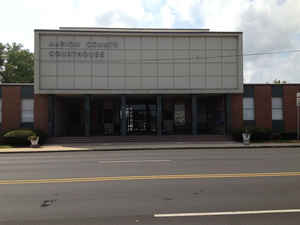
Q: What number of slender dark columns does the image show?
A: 6